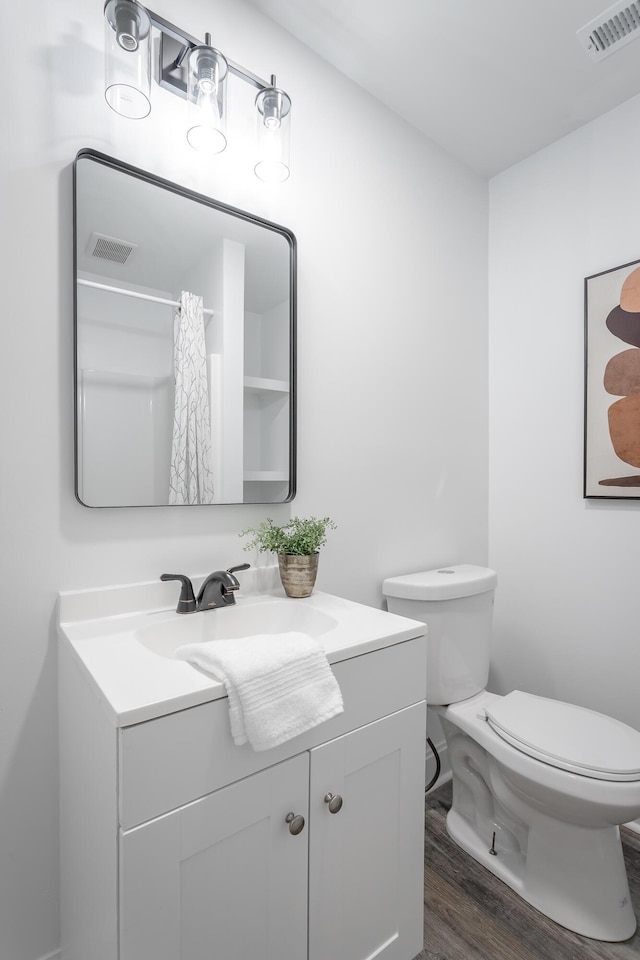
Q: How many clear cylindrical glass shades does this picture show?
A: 3